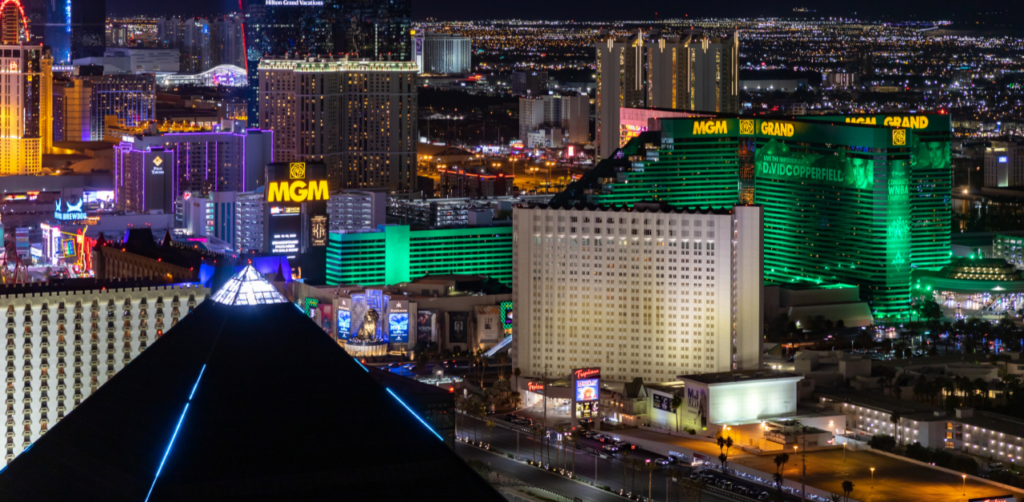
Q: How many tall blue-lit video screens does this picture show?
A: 2